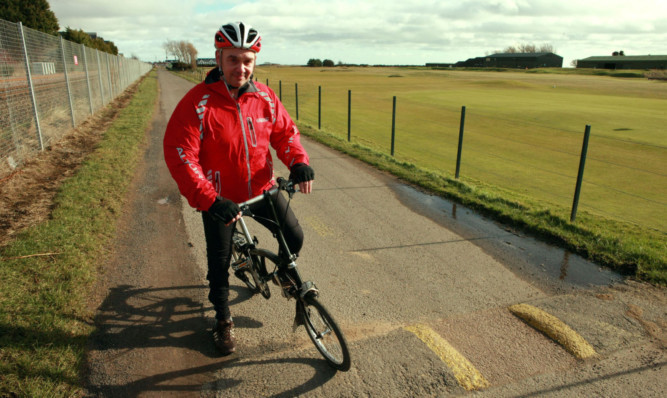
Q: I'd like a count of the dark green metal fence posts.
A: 9